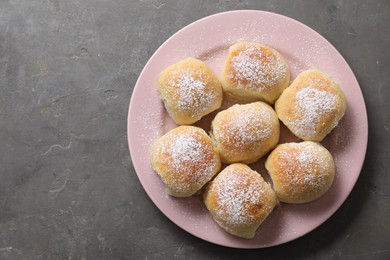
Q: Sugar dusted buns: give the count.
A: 7